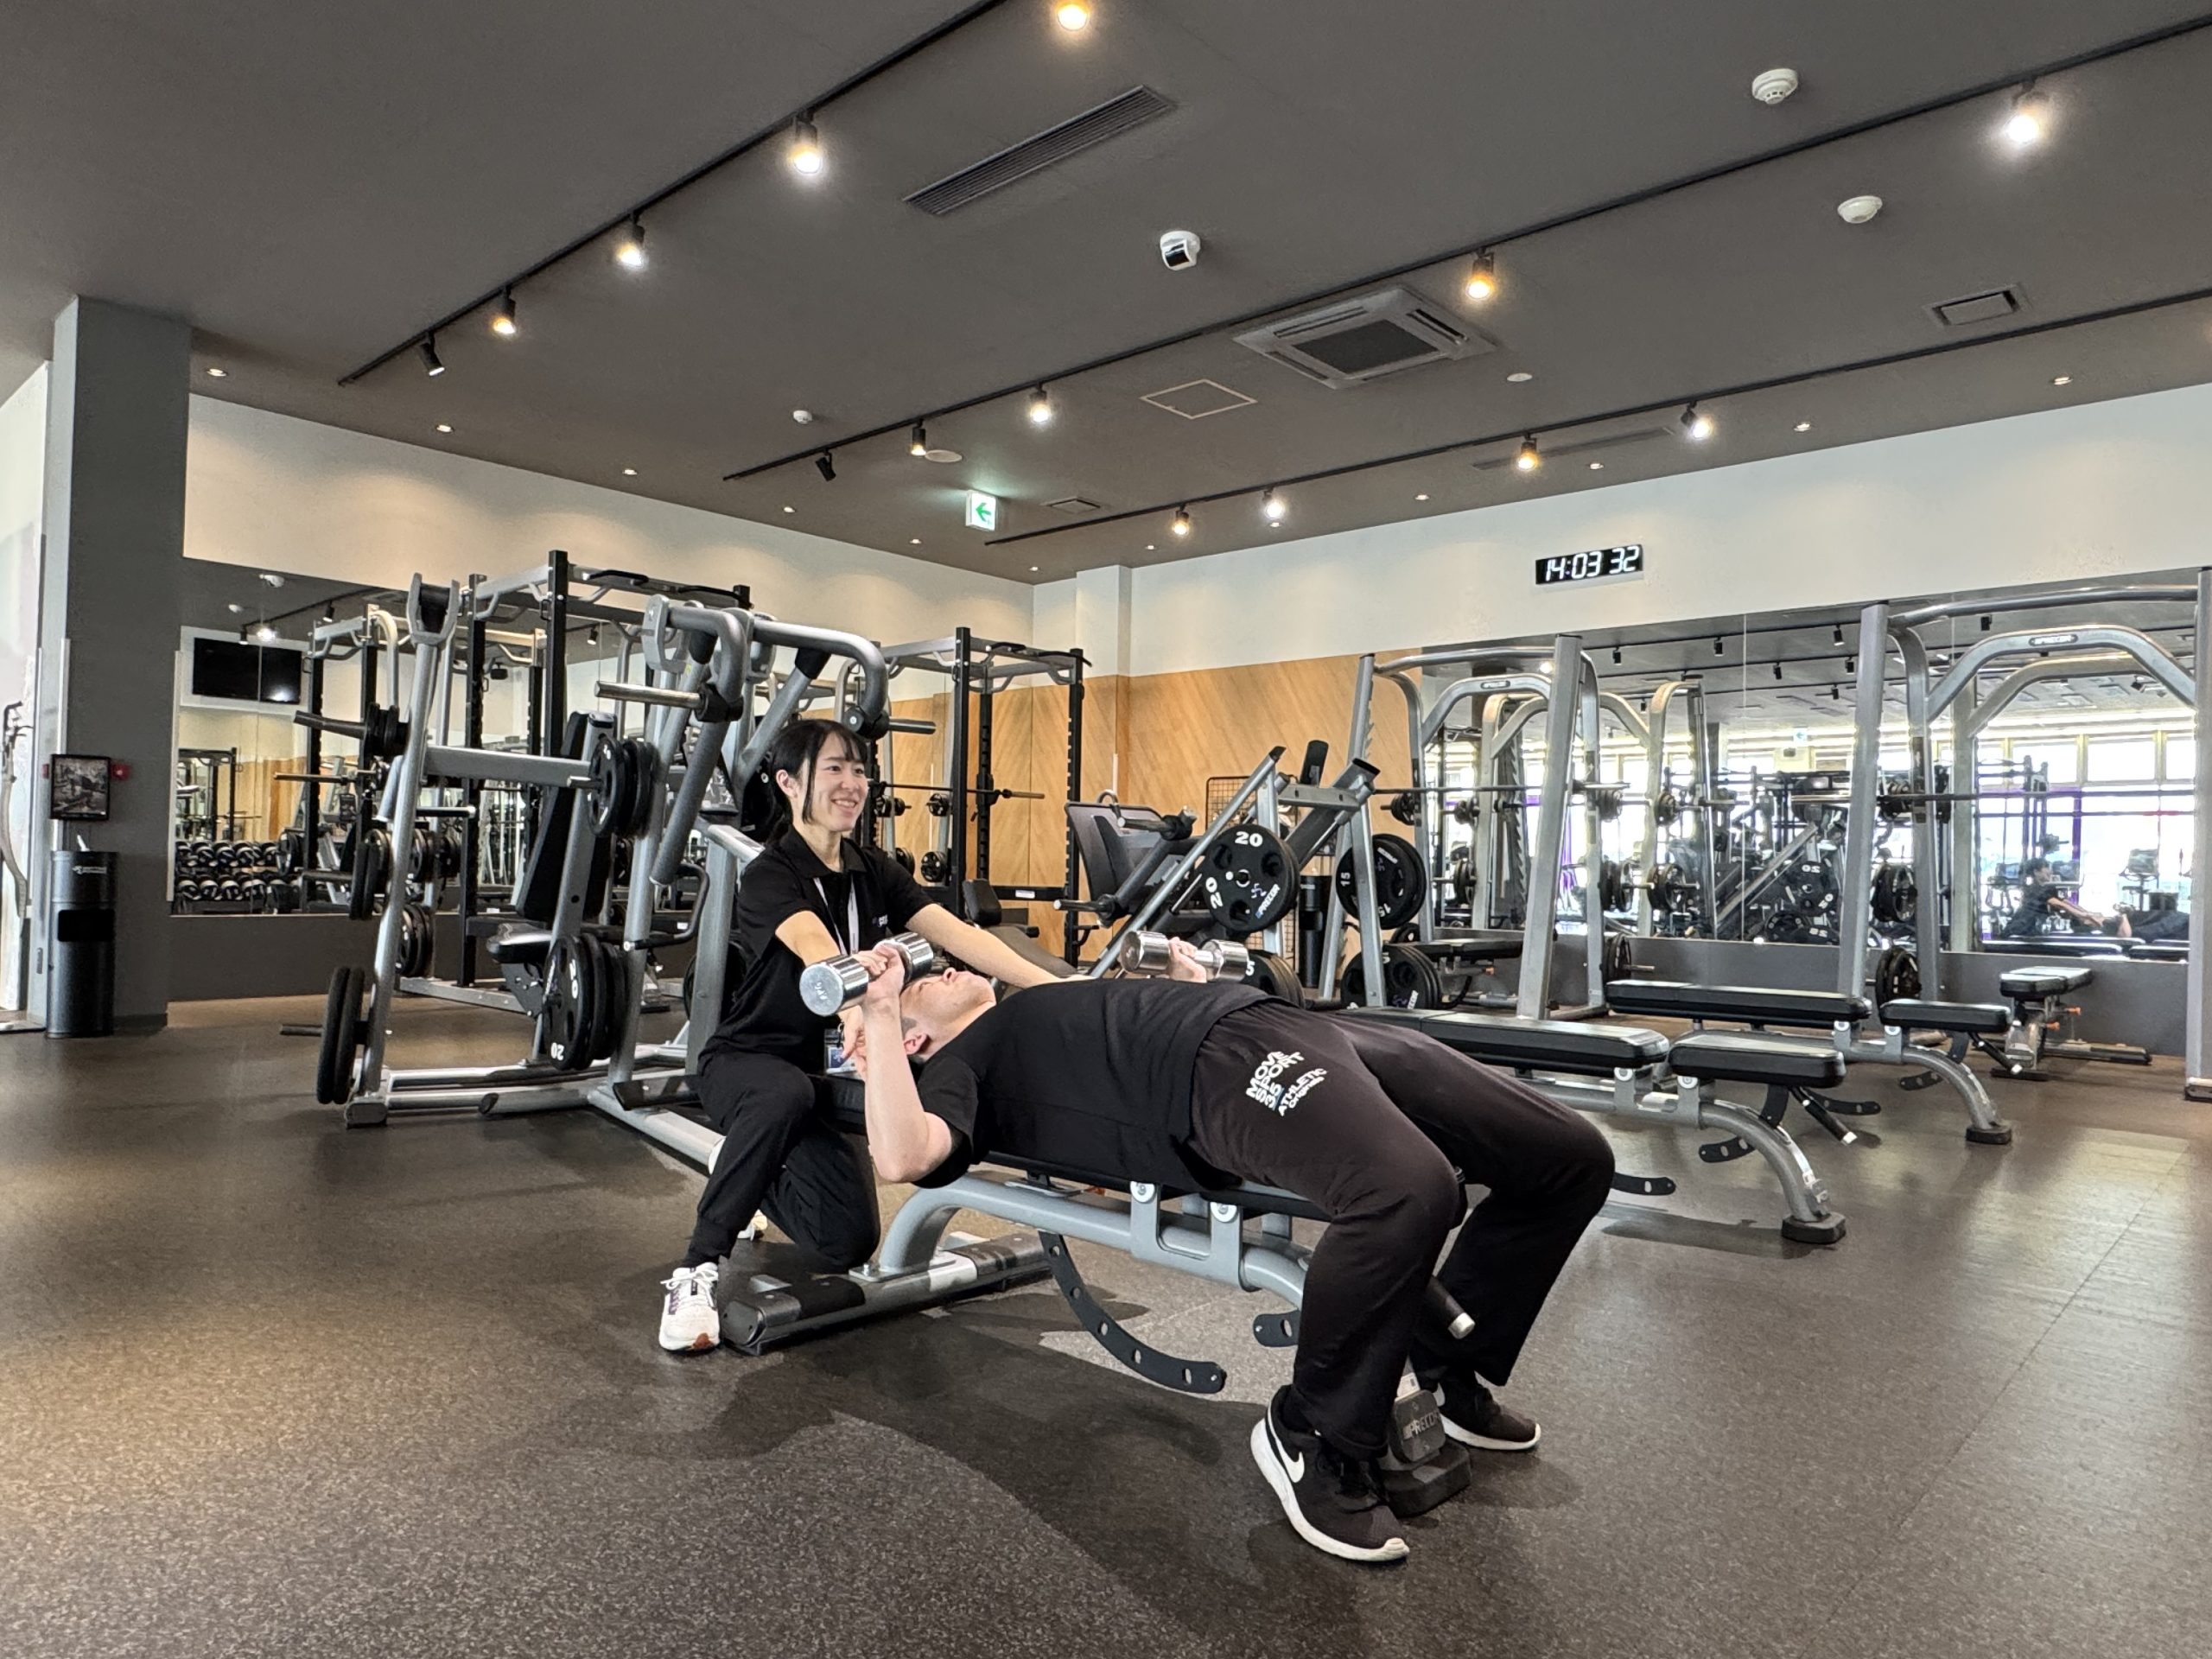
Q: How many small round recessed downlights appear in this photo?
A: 12